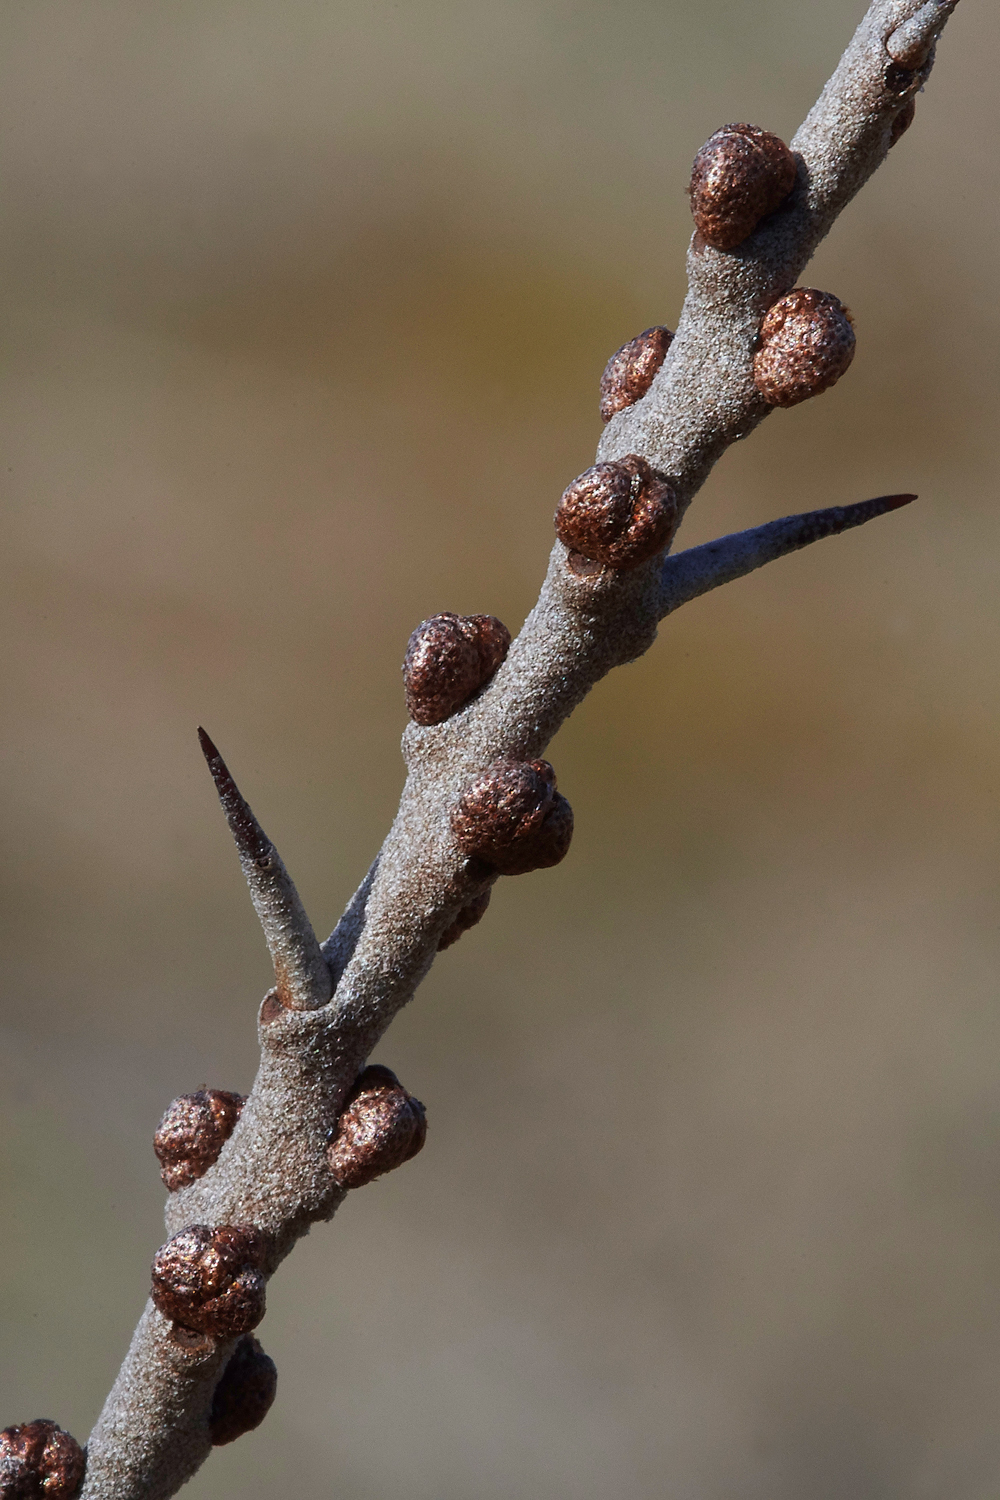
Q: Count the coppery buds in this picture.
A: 13